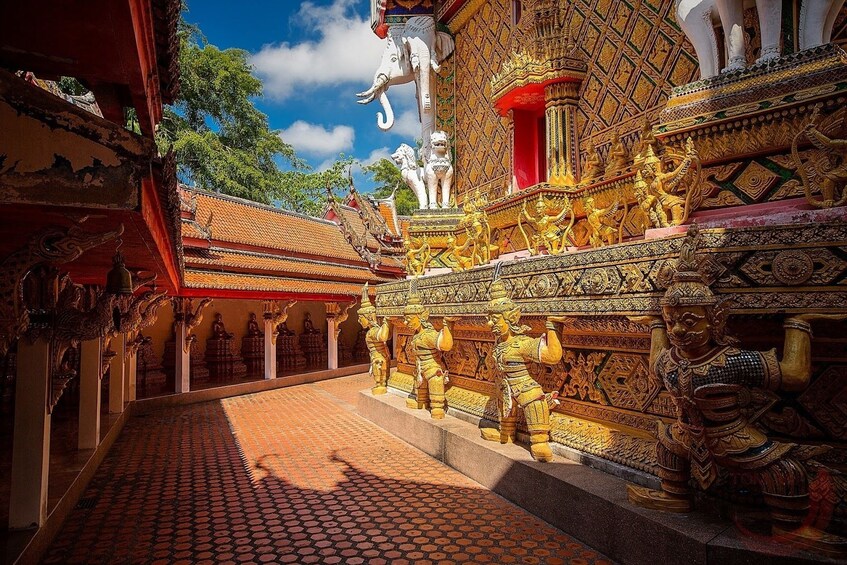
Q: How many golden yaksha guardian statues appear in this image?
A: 4